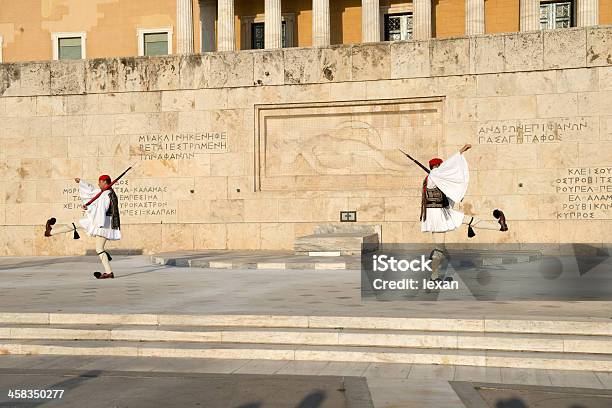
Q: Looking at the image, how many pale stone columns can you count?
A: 9